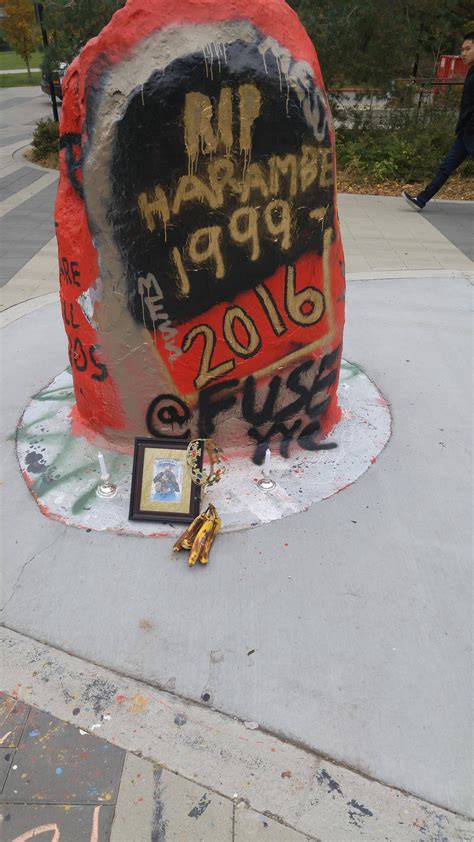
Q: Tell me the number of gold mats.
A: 1